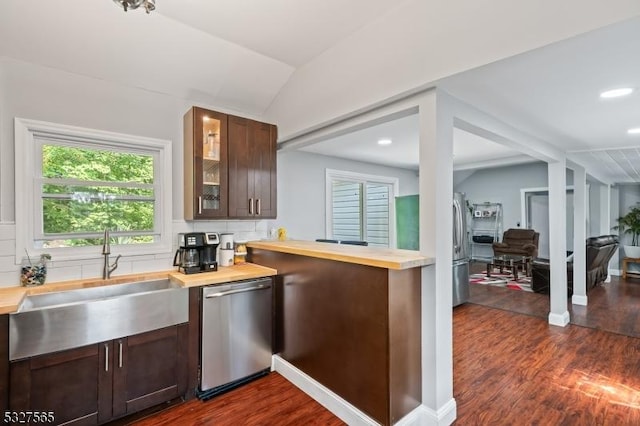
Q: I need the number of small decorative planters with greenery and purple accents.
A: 1